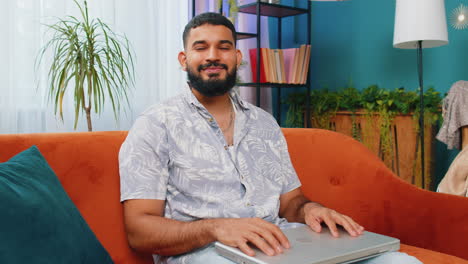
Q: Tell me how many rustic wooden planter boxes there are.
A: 1